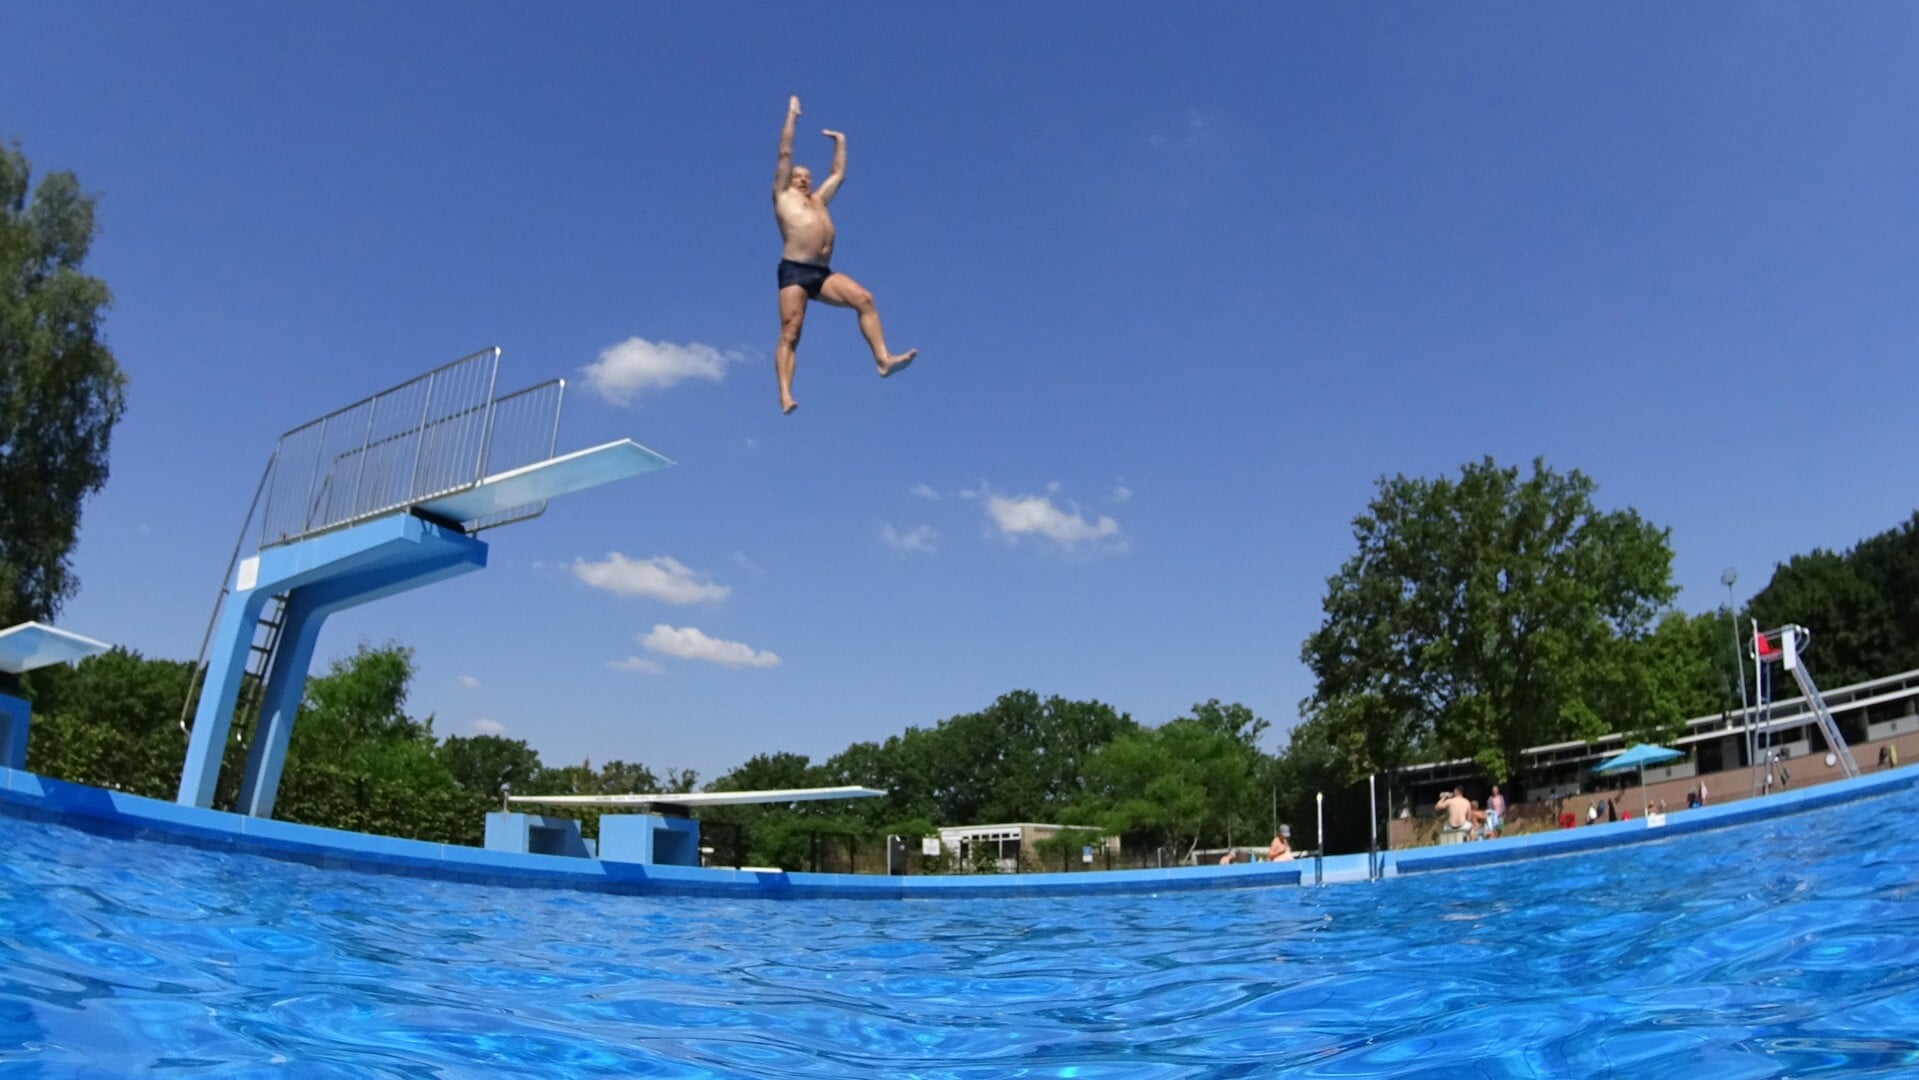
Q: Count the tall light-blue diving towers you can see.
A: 1